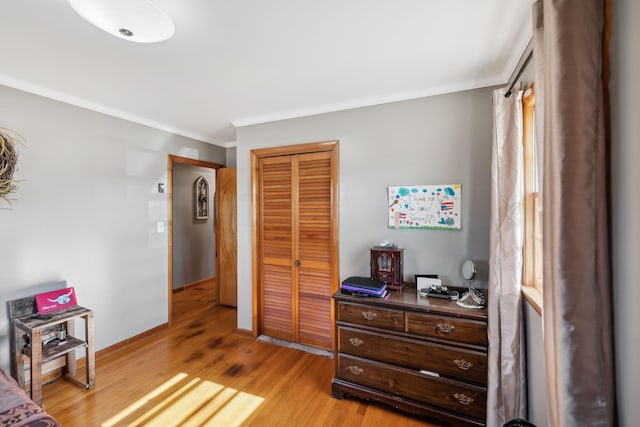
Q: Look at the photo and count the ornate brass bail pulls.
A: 6